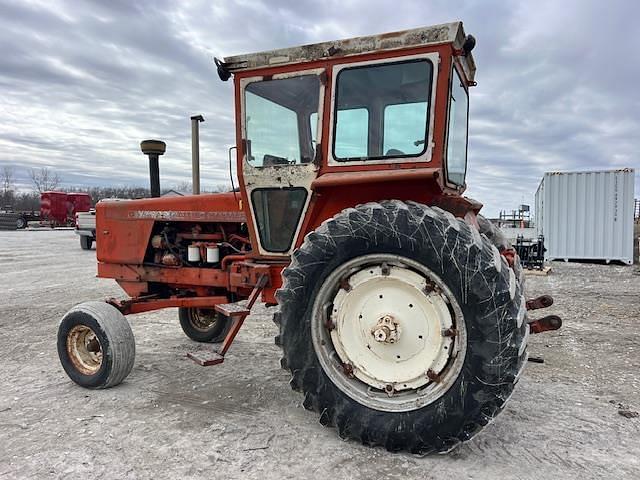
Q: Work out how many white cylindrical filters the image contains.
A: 2